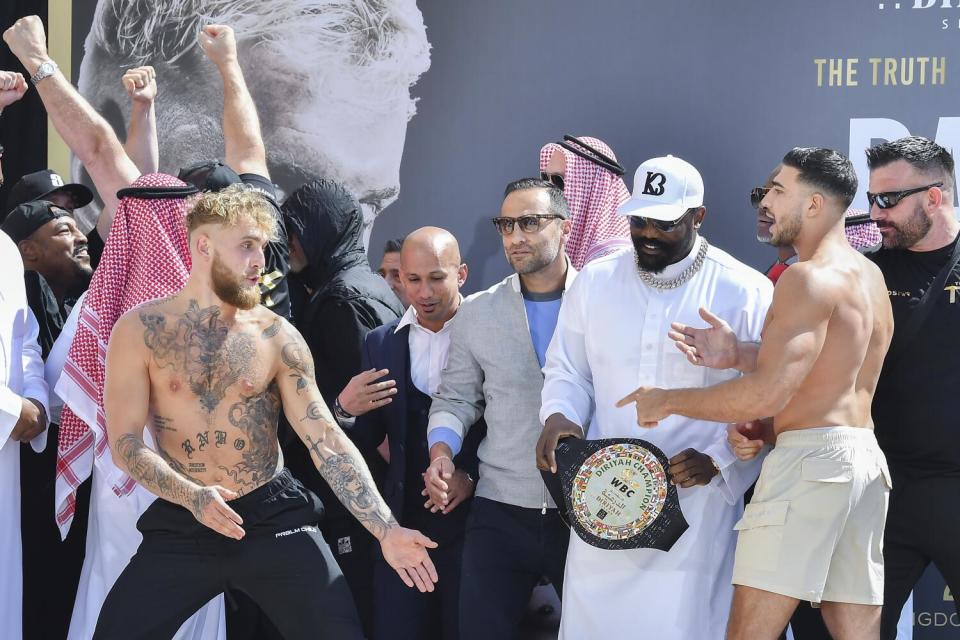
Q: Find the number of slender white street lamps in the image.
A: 0